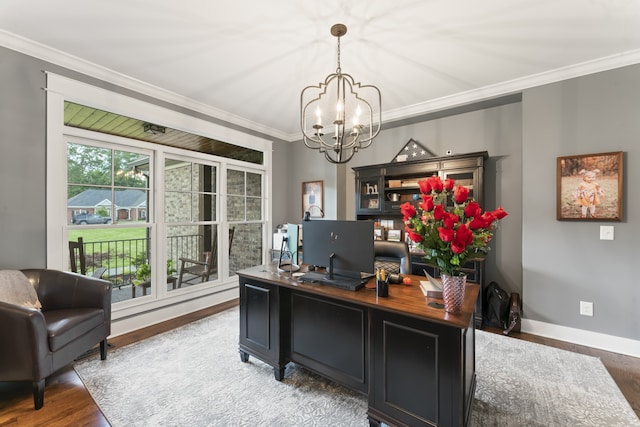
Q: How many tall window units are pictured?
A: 3